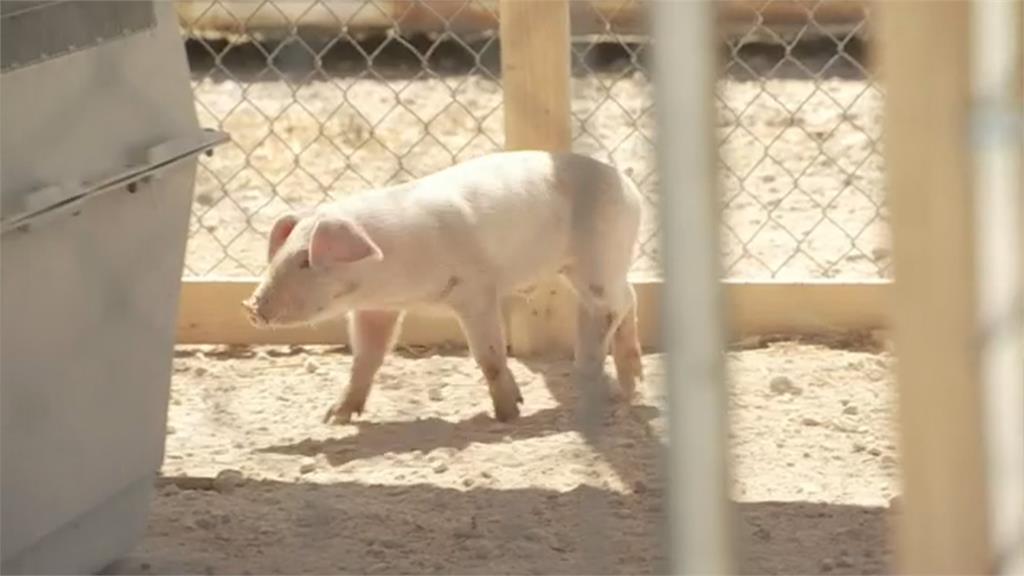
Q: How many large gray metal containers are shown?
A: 1